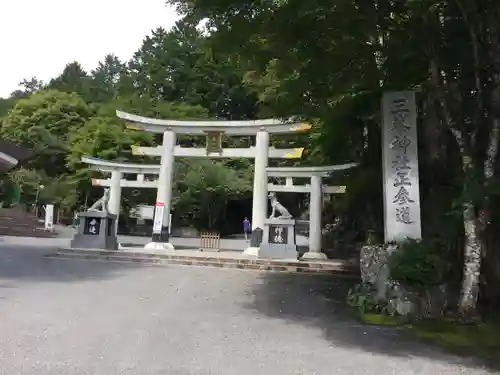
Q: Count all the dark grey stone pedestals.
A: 2